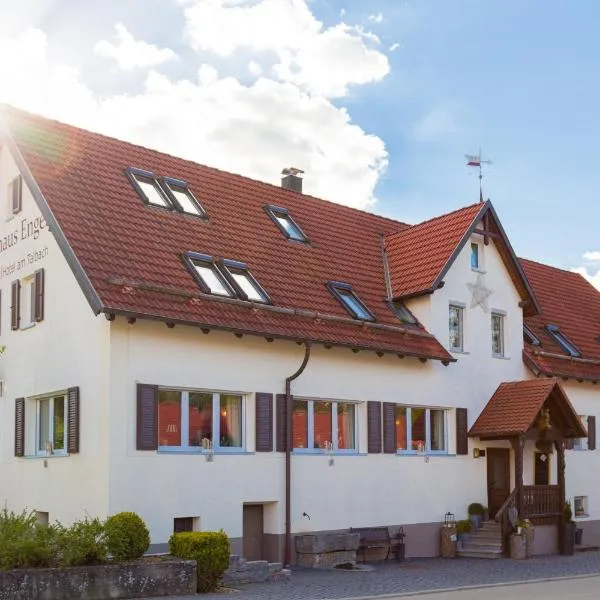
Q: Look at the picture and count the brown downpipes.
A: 1